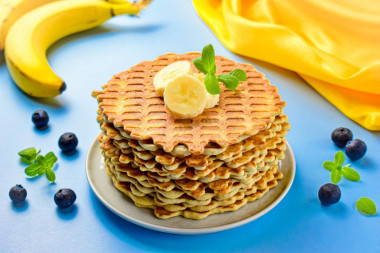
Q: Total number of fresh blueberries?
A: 7